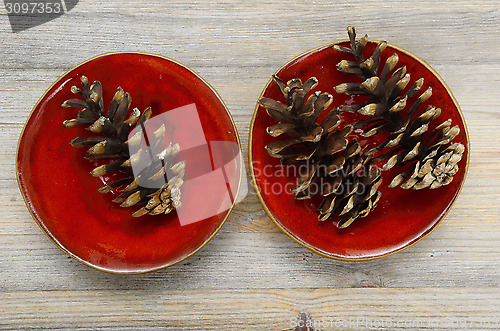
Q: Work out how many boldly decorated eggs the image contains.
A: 0